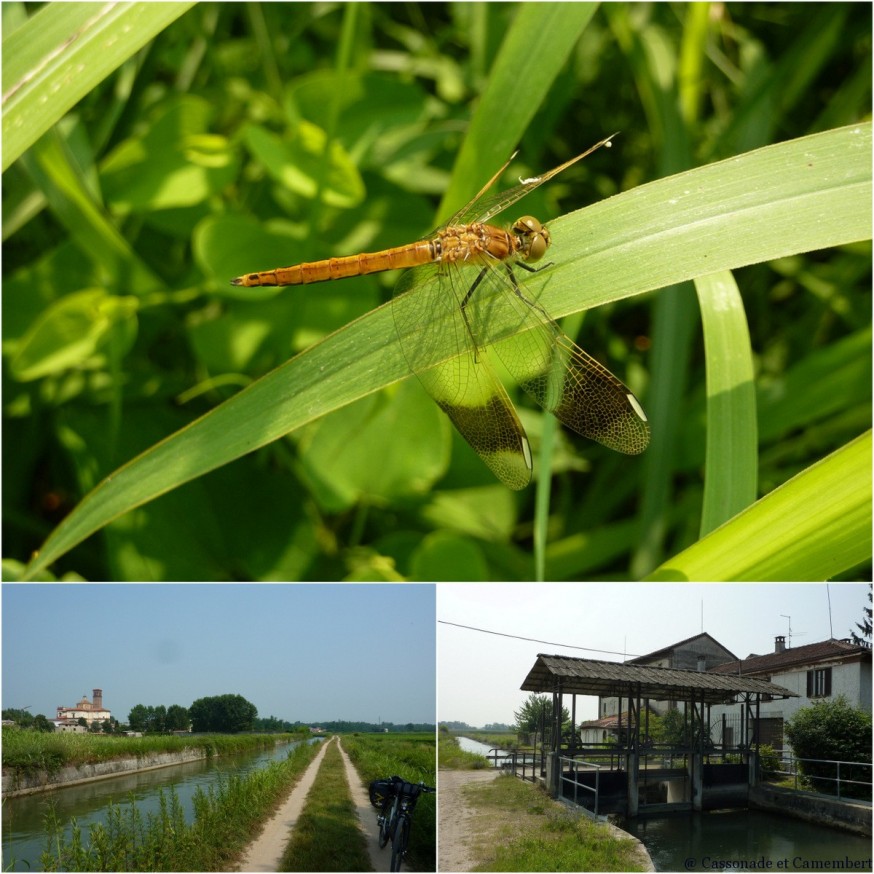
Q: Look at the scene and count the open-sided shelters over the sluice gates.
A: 1